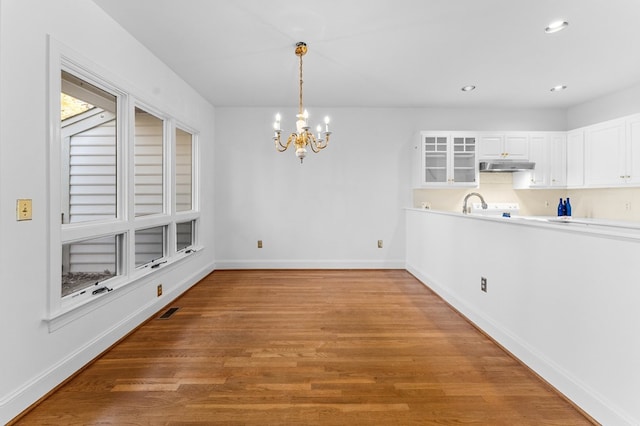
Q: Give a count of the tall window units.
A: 3